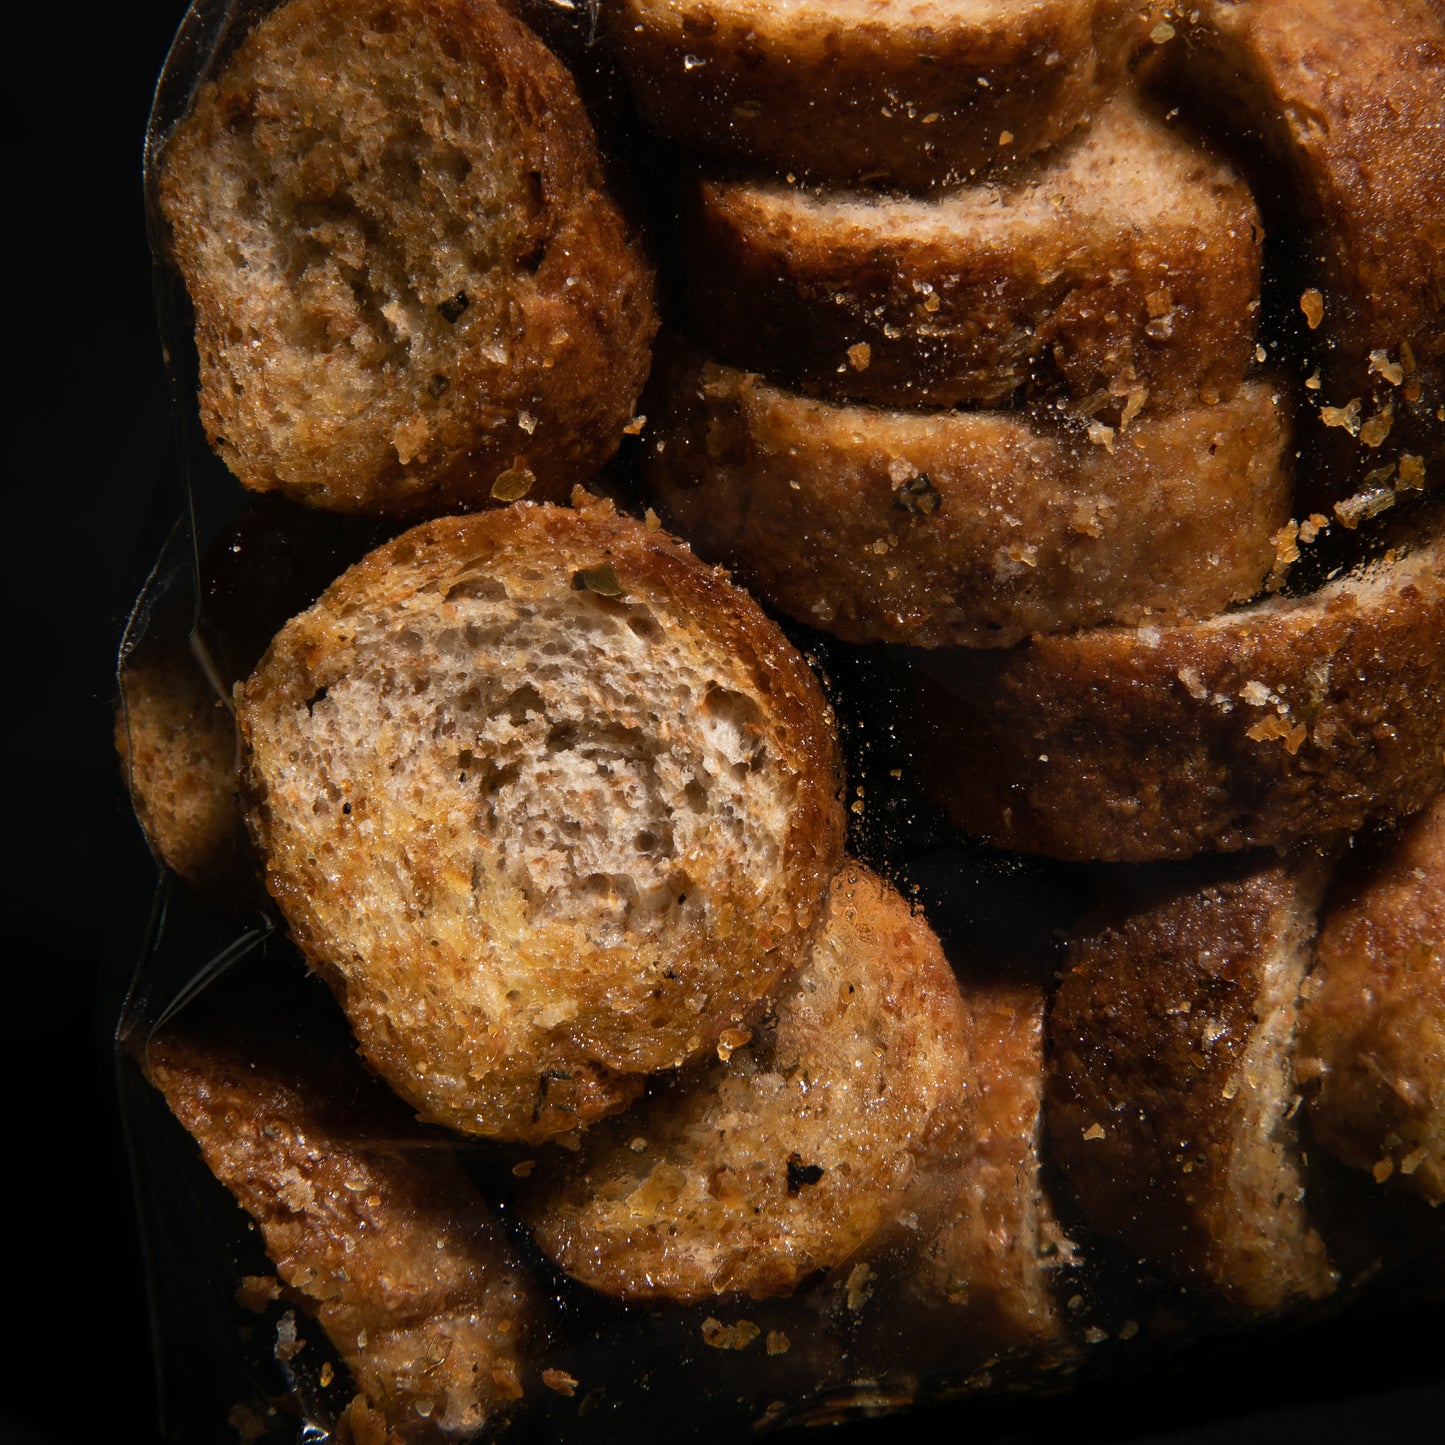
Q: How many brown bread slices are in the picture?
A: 13